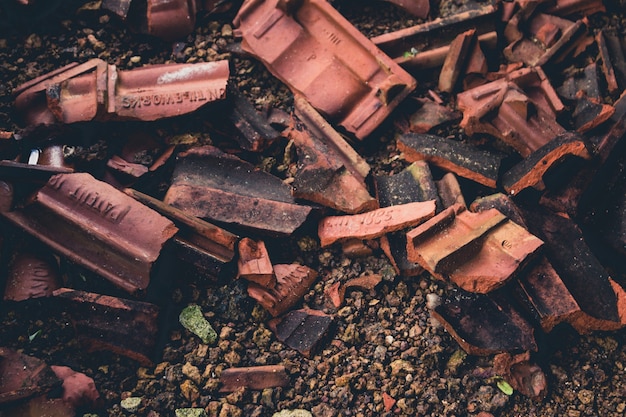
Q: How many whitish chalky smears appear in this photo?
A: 1